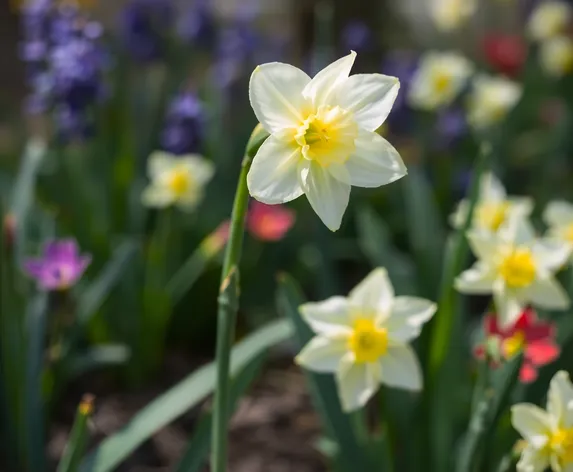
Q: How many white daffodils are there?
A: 12